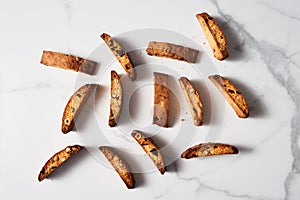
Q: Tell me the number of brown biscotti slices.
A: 13